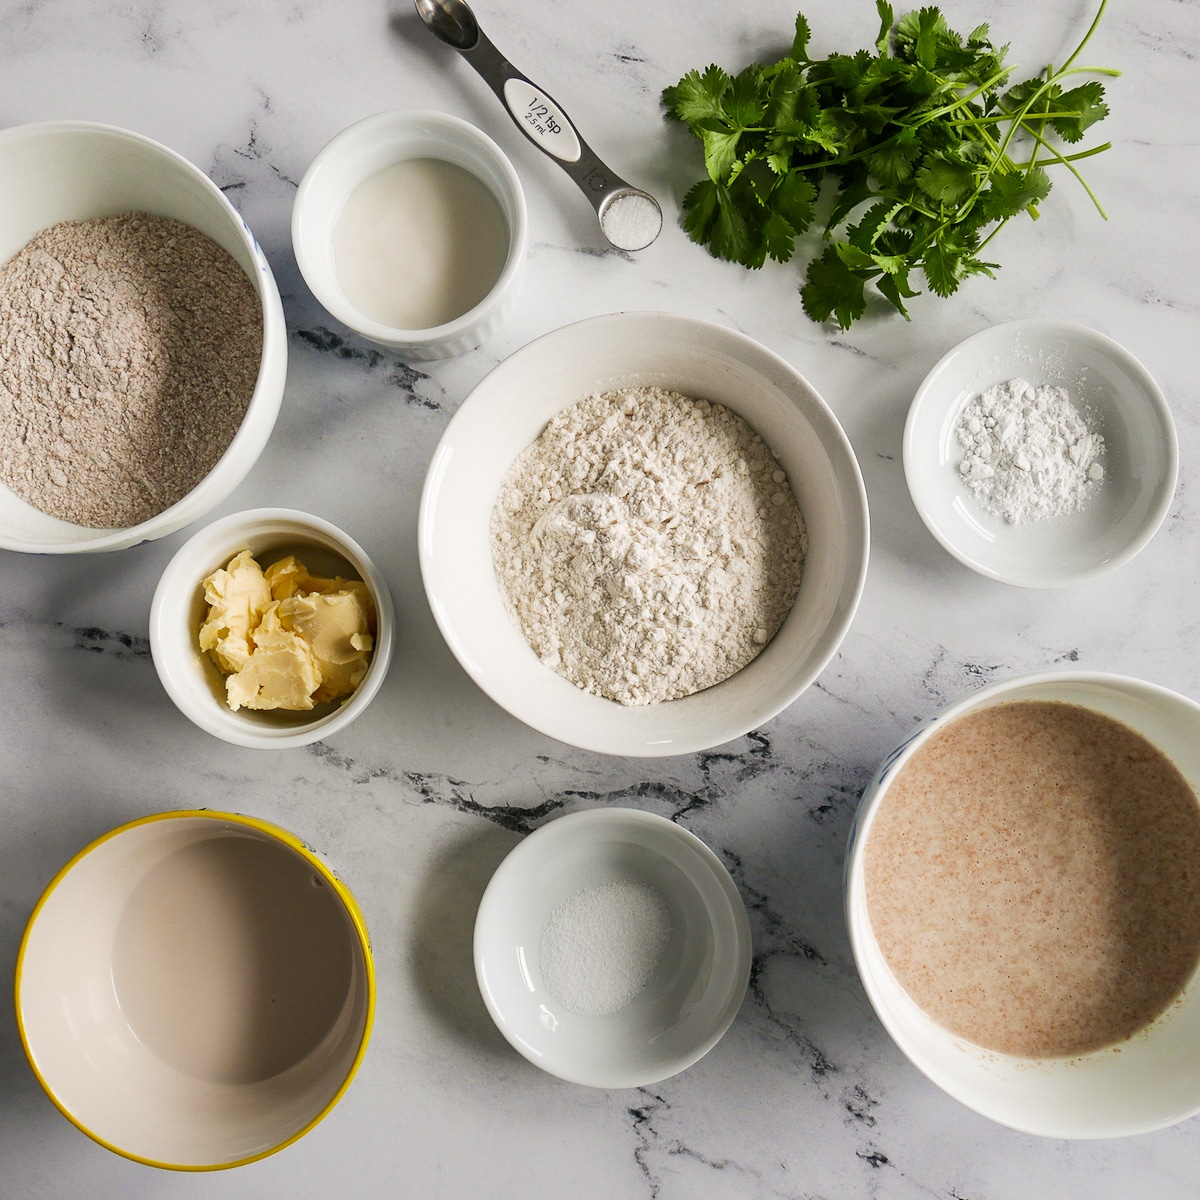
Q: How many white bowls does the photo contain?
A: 7